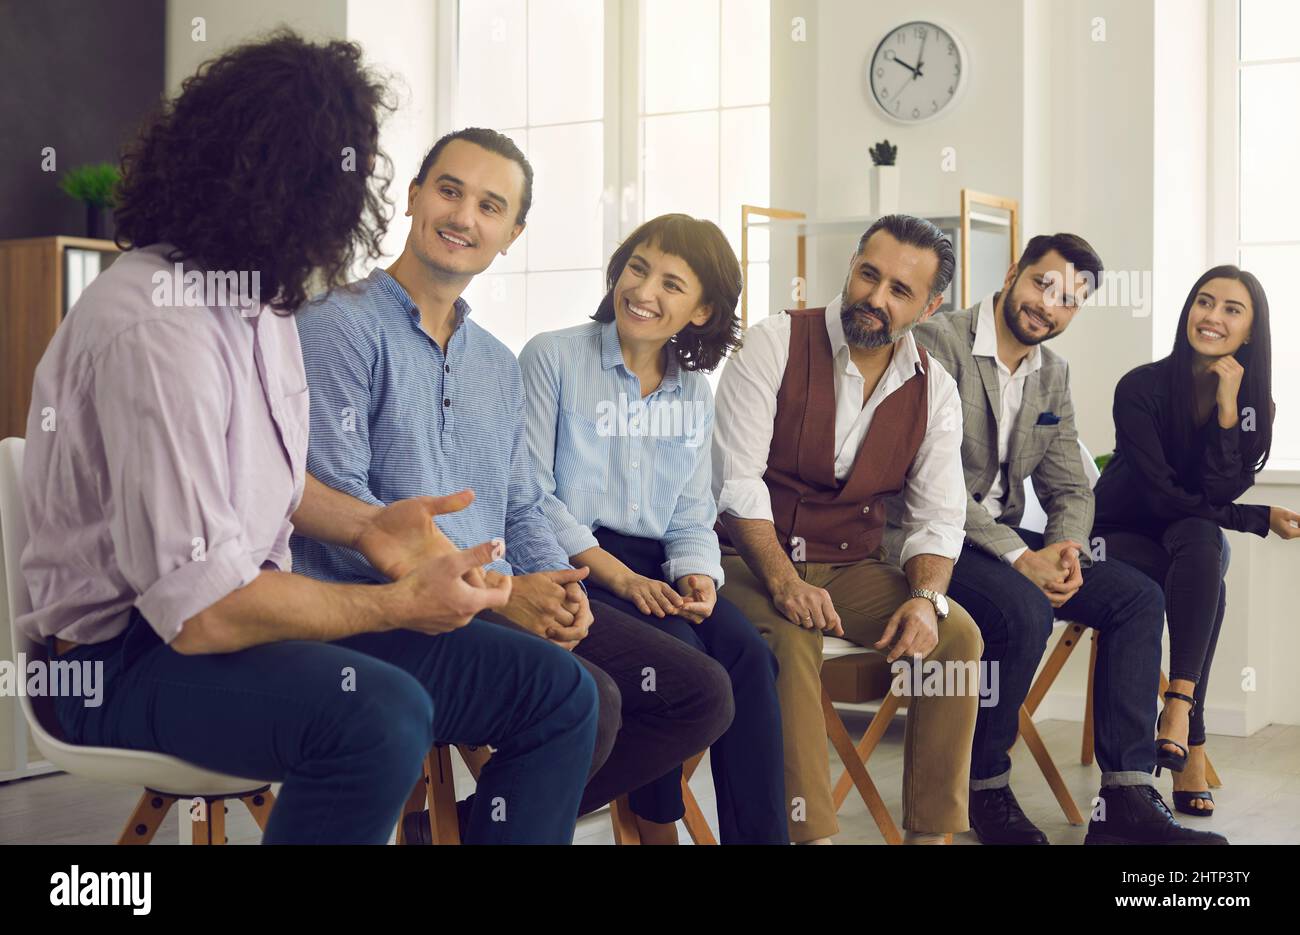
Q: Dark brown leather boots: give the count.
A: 2